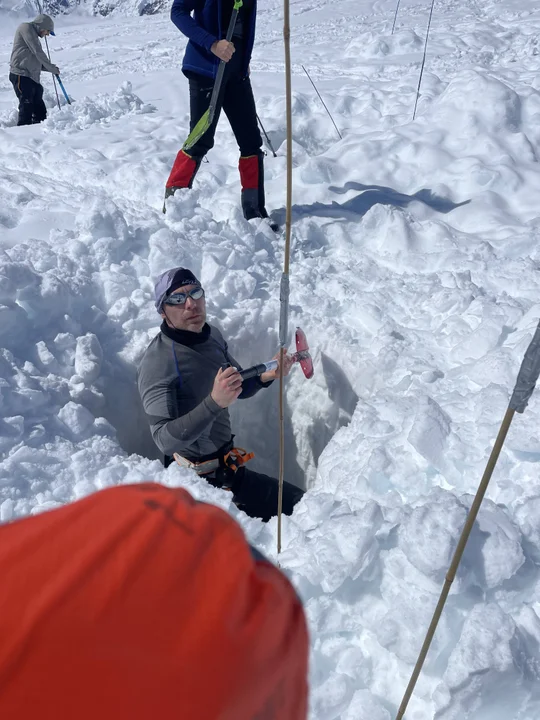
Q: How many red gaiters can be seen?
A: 2